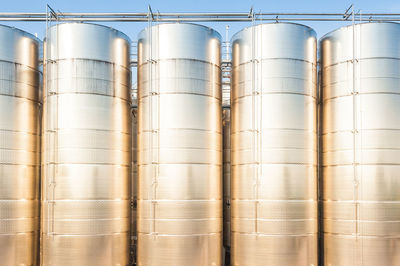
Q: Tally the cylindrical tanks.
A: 5